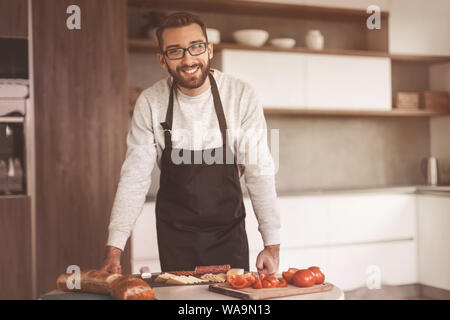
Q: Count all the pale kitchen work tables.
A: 1